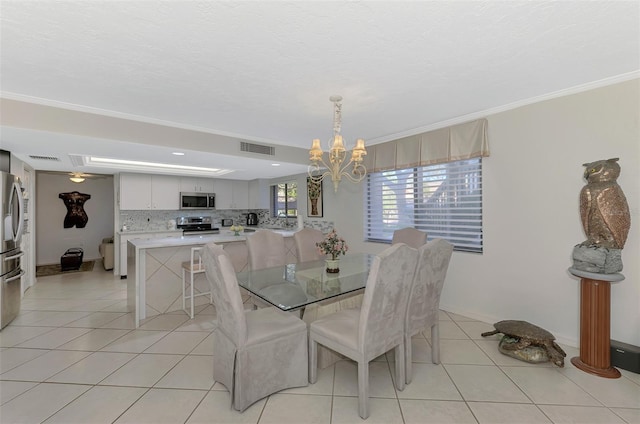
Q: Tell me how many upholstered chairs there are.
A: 6